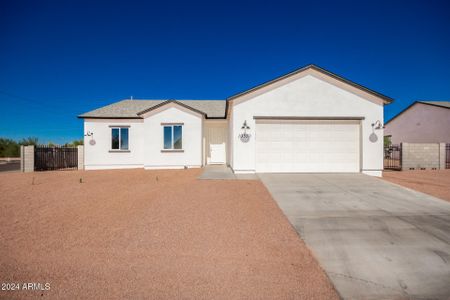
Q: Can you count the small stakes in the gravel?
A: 3